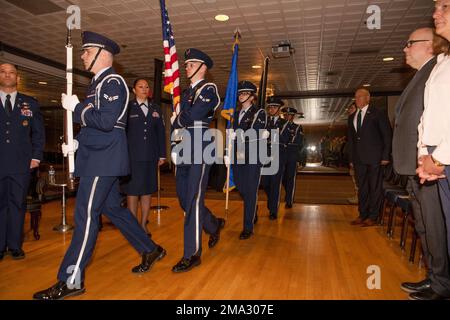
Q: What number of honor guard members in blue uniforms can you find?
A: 5